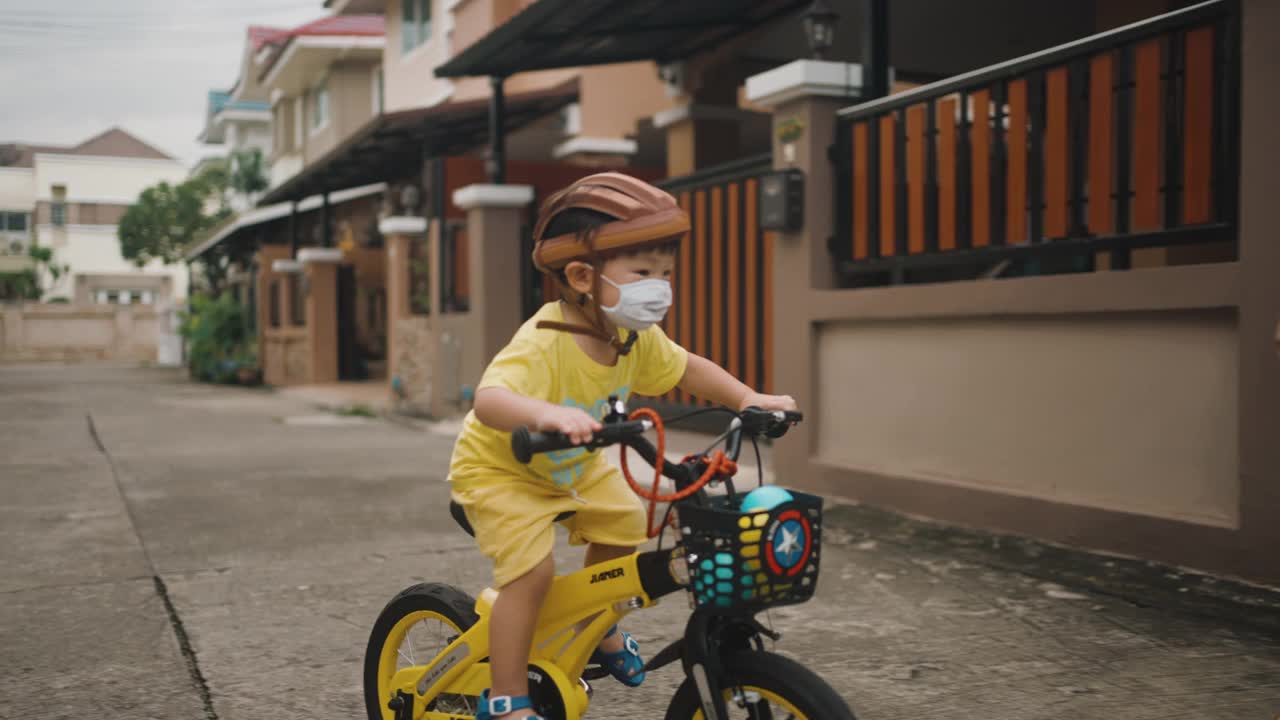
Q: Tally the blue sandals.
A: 2